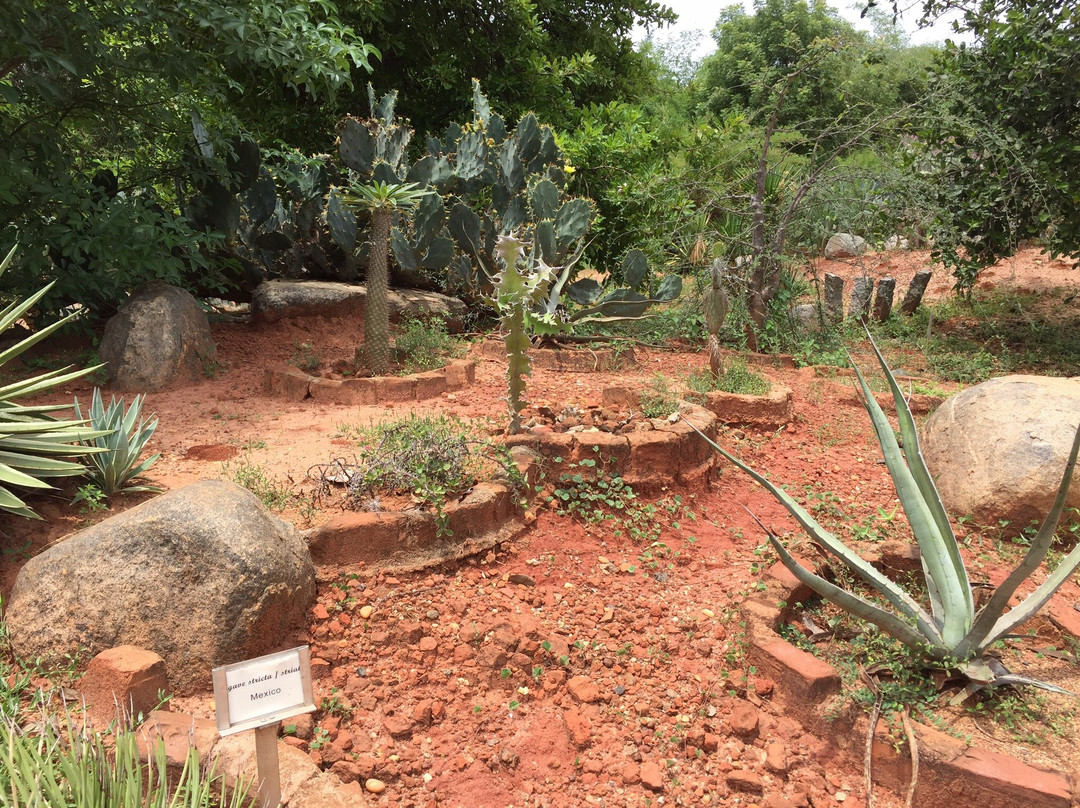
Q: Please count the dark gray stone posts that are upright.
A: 4